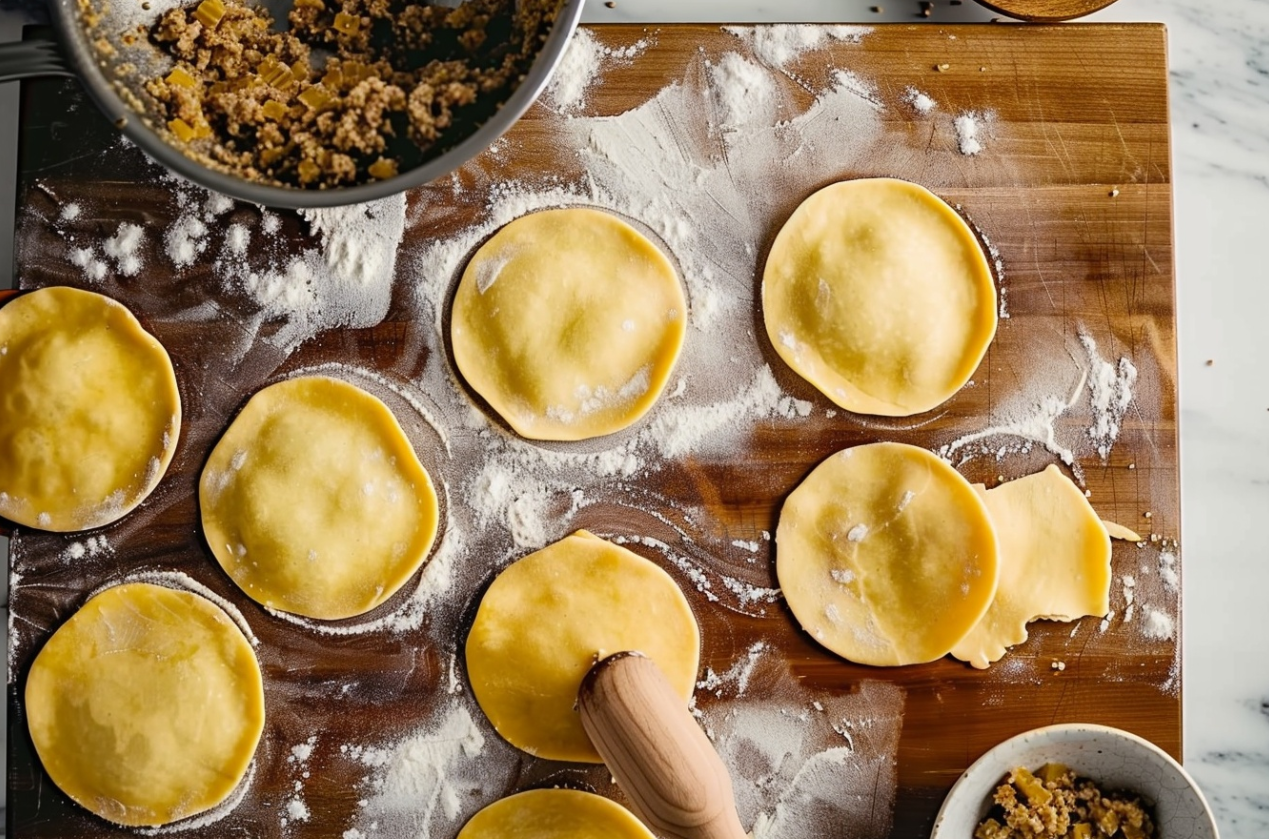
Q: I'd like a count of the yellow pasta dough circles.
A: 8